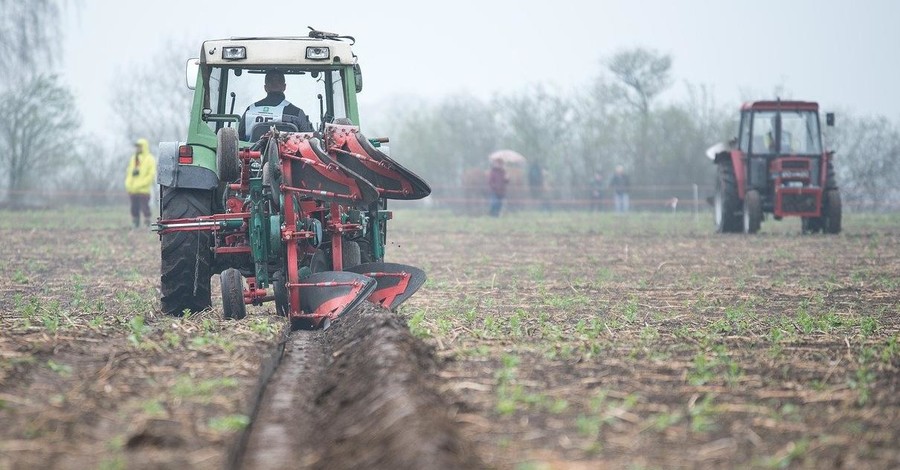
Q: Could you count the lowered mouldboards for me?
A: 2